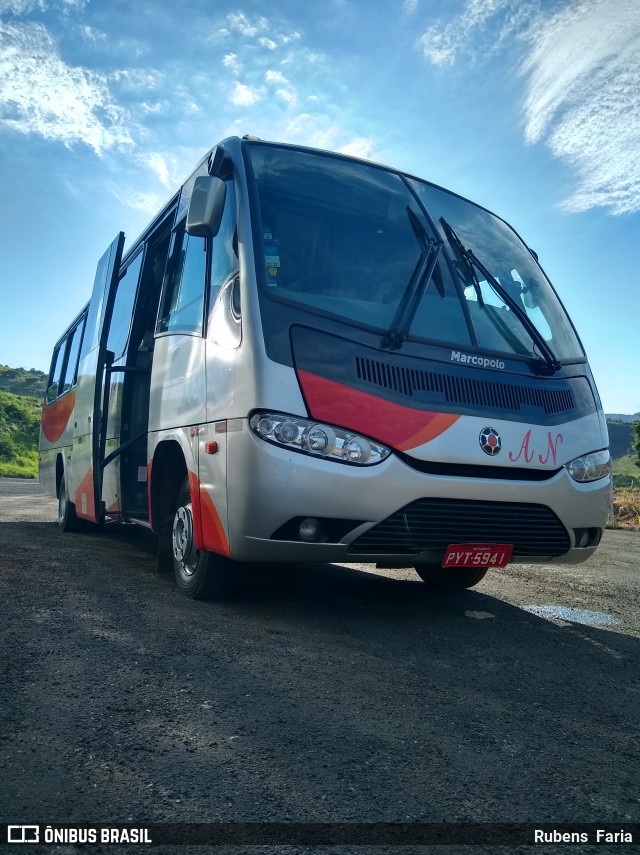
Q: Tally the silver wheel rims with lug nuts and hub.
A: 1